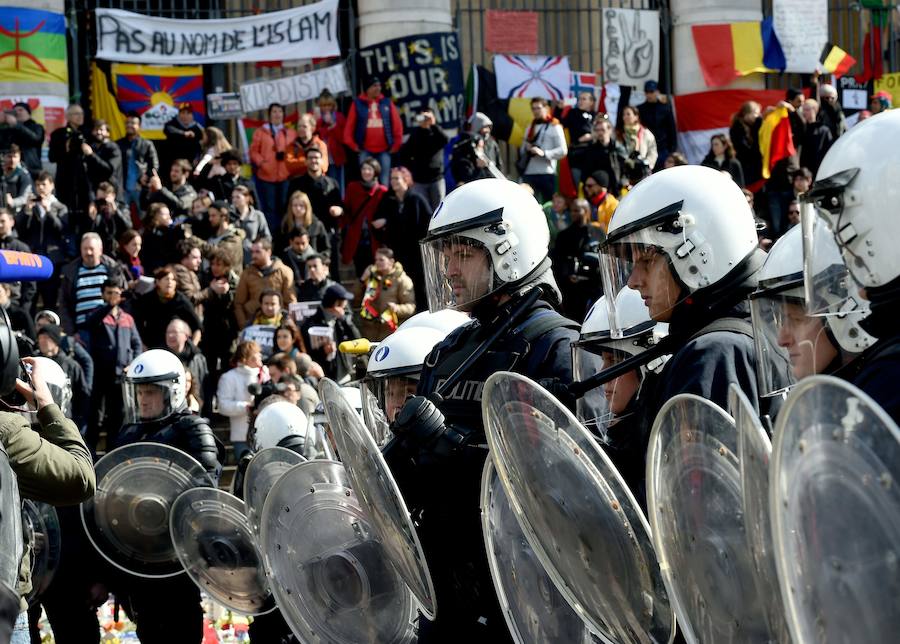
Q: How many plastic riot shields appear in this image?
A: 11